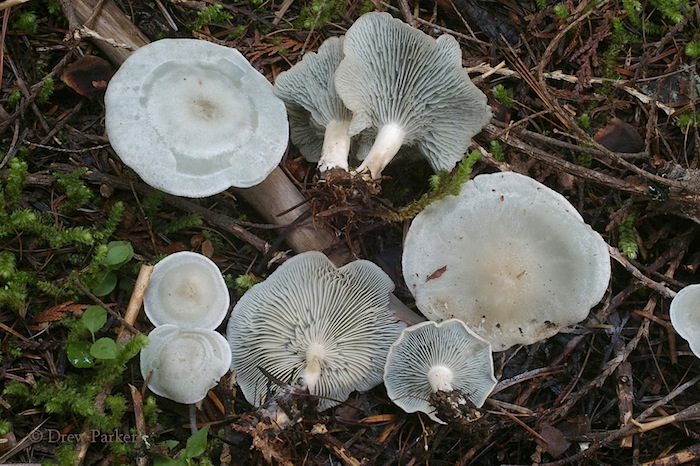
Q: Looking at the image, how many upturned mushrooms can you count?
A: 4